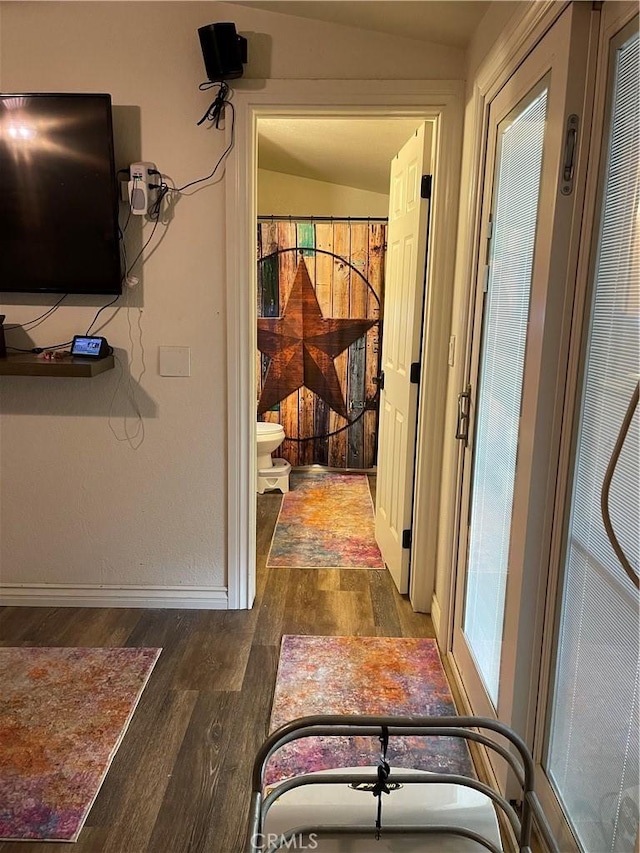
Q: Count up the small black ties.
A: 1